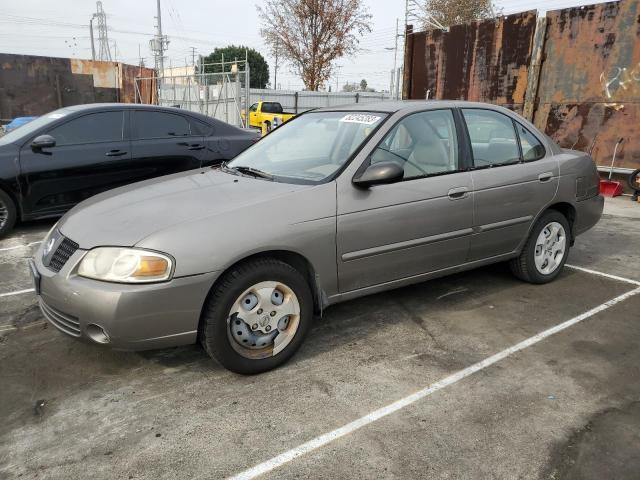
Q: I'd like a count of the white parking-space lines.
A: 4